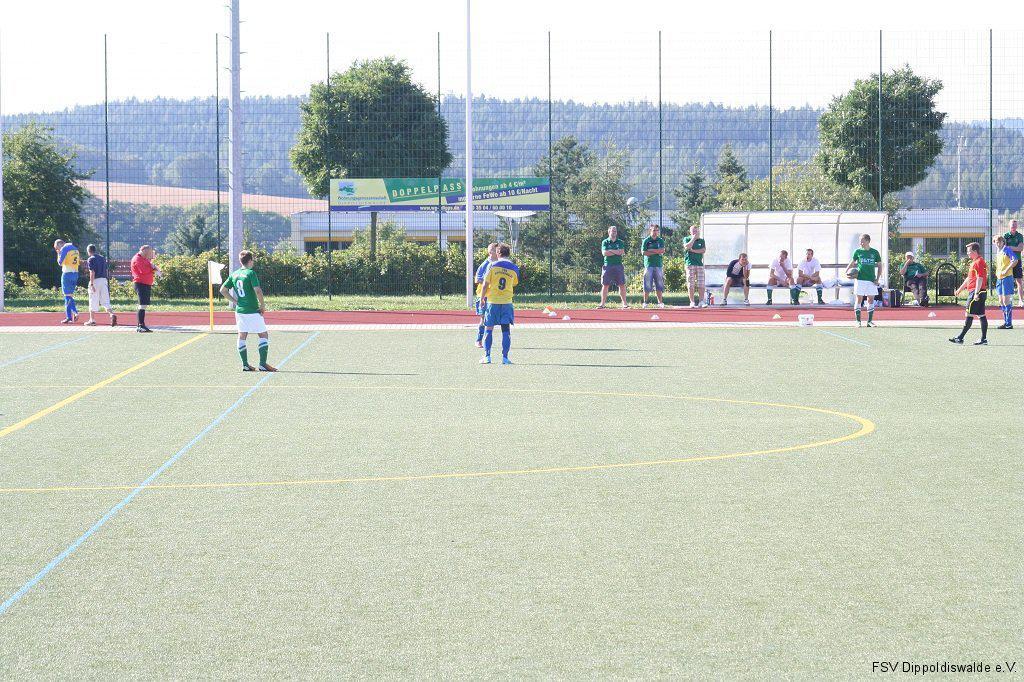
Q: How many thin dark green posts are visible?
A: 9